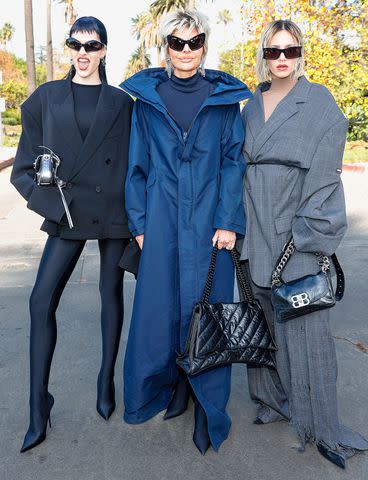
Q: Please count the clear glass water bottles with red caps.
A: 0